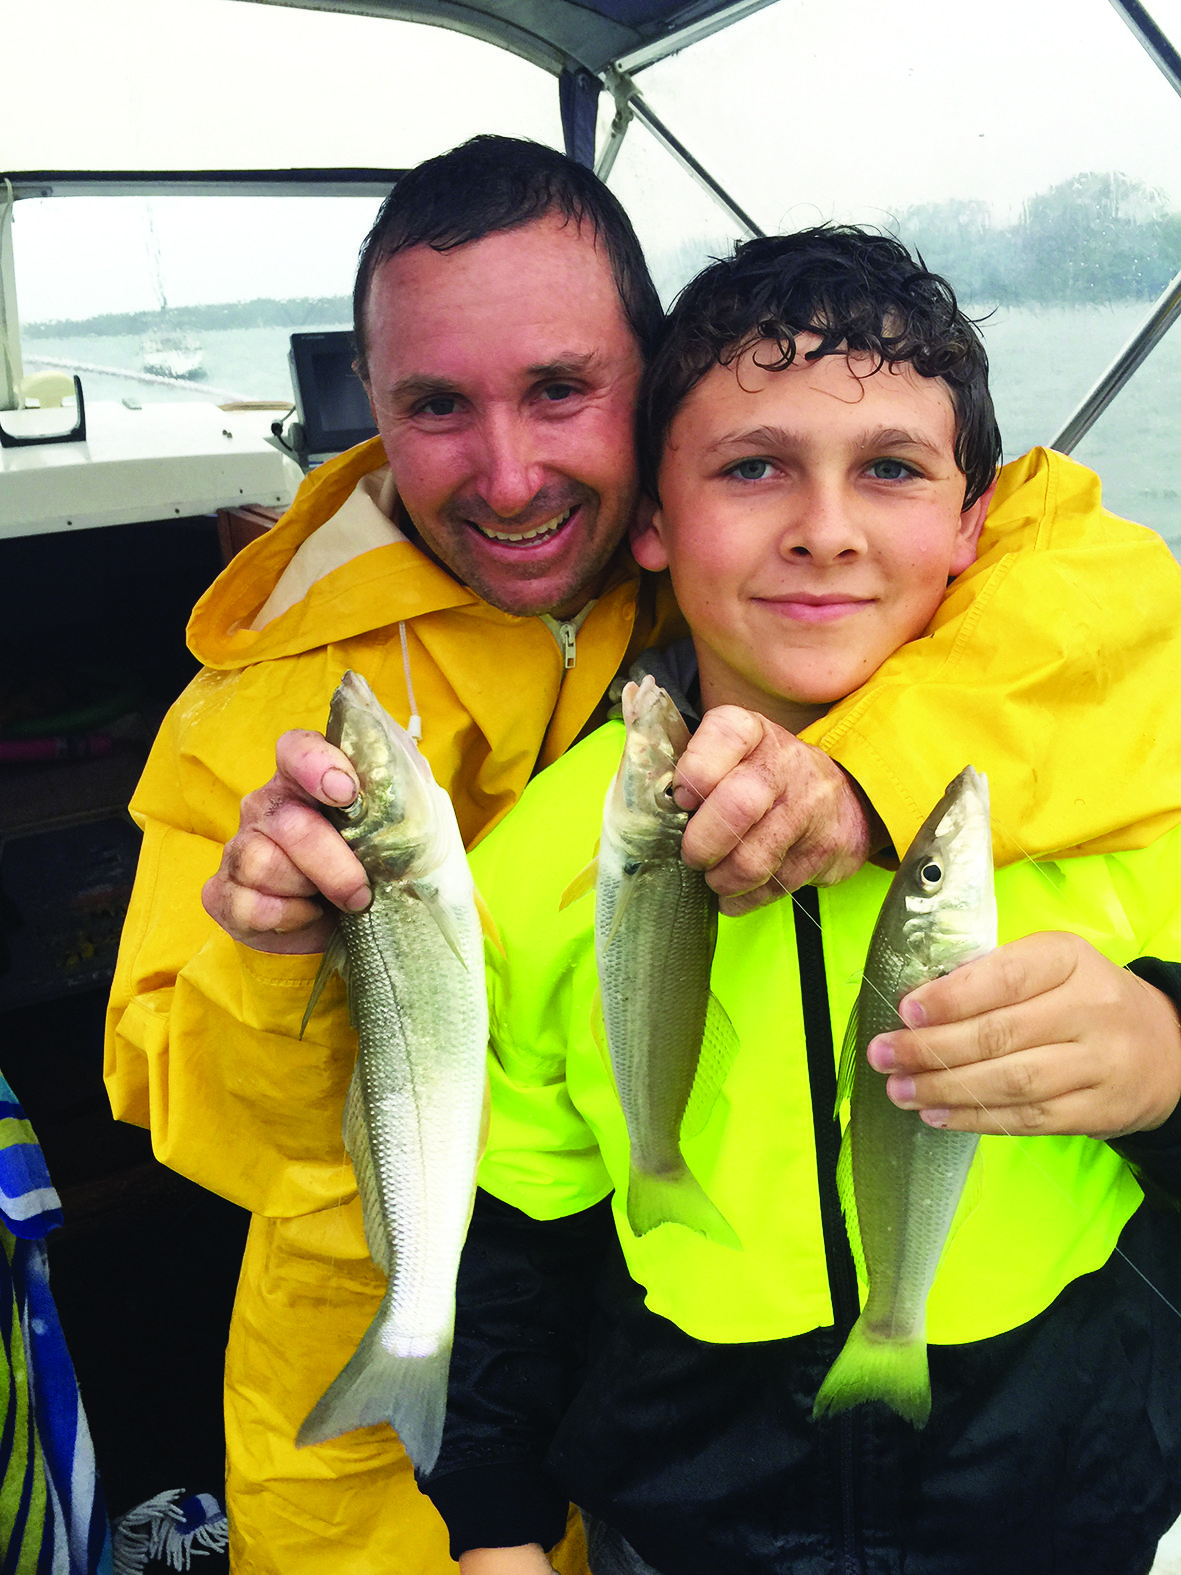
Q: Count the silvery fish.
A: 3